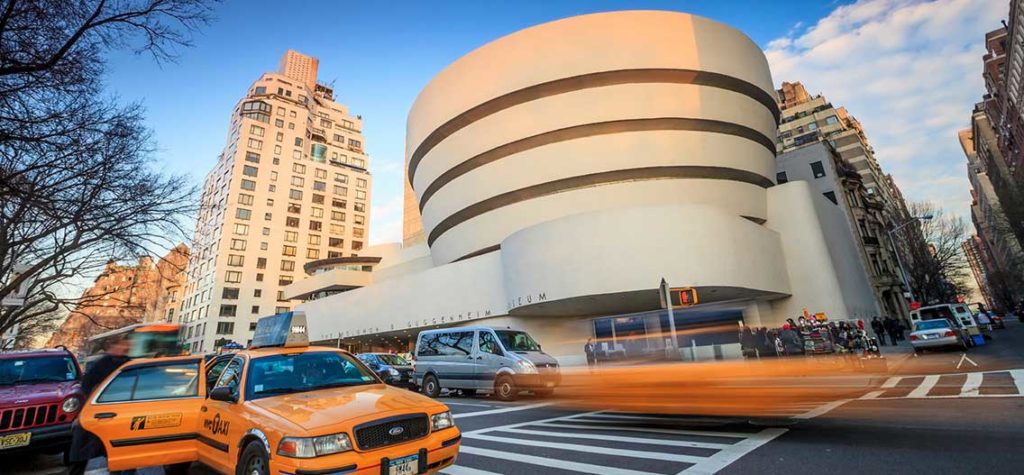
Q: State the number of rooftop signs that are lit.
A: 1